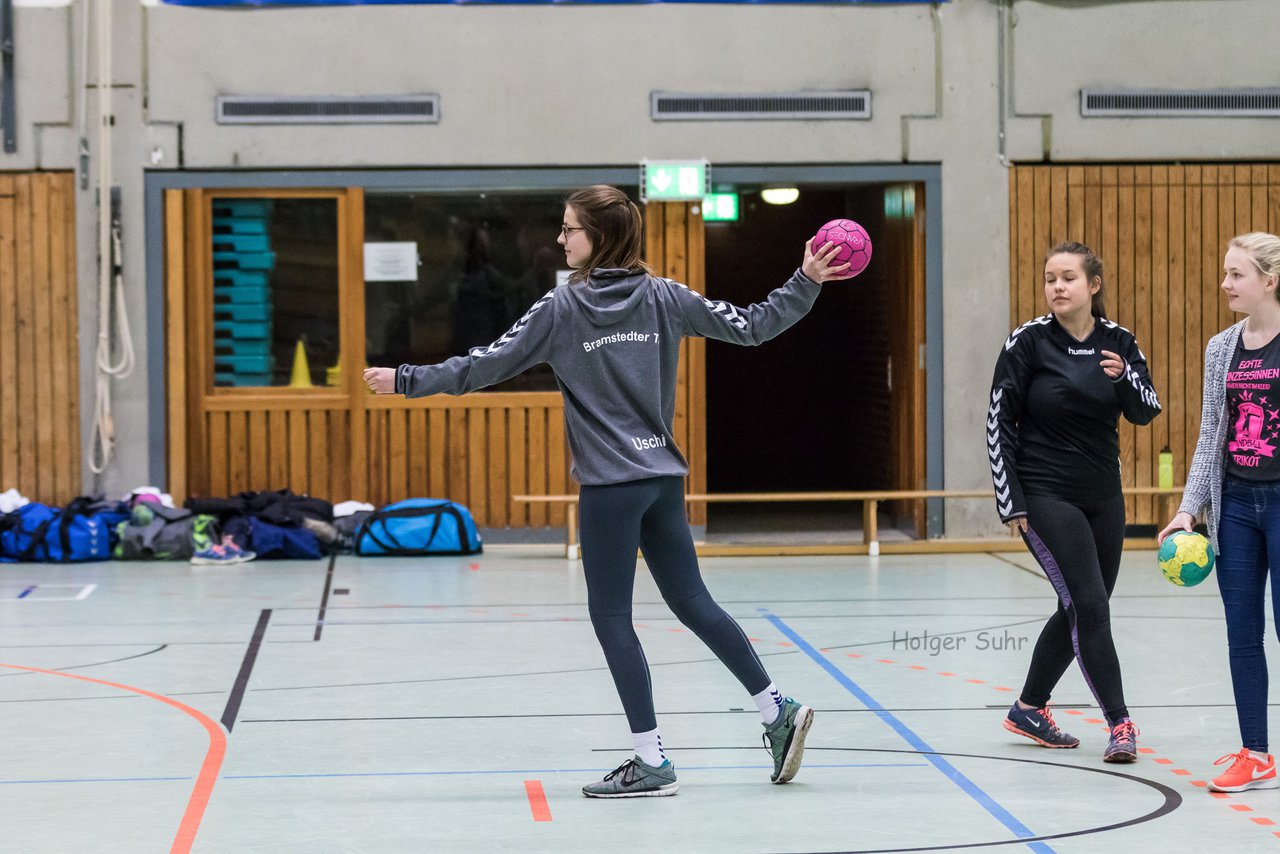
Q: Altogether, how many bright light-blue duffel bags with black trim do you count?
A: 1